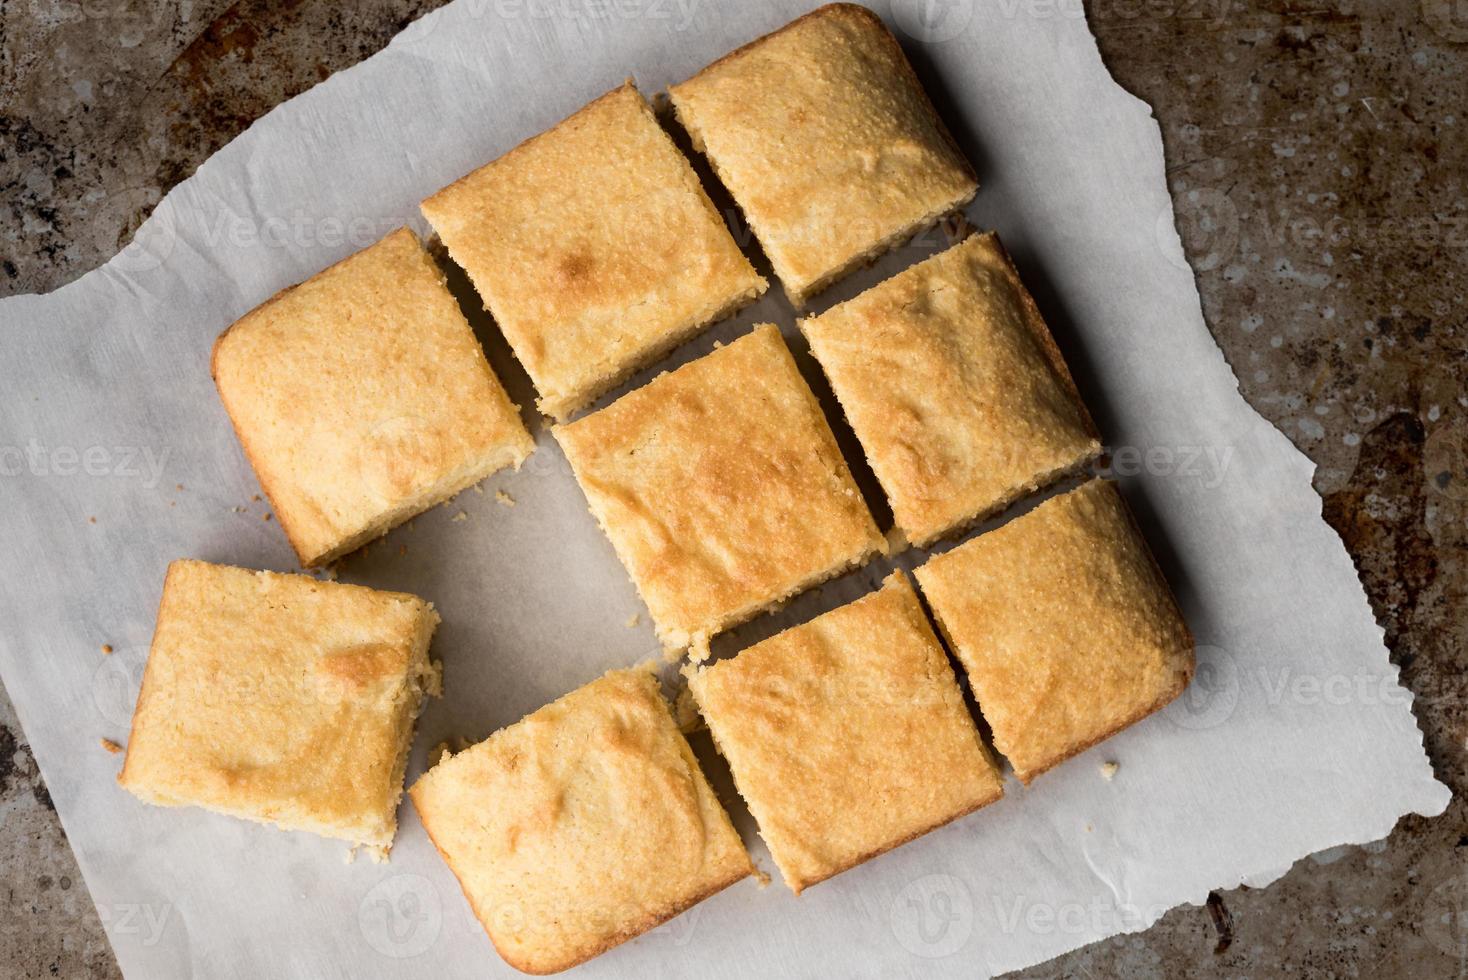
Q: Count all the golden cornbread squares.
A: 9